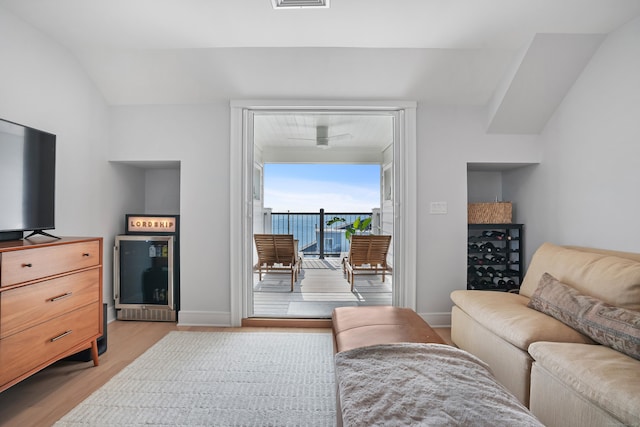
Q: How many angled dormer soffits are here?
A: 1